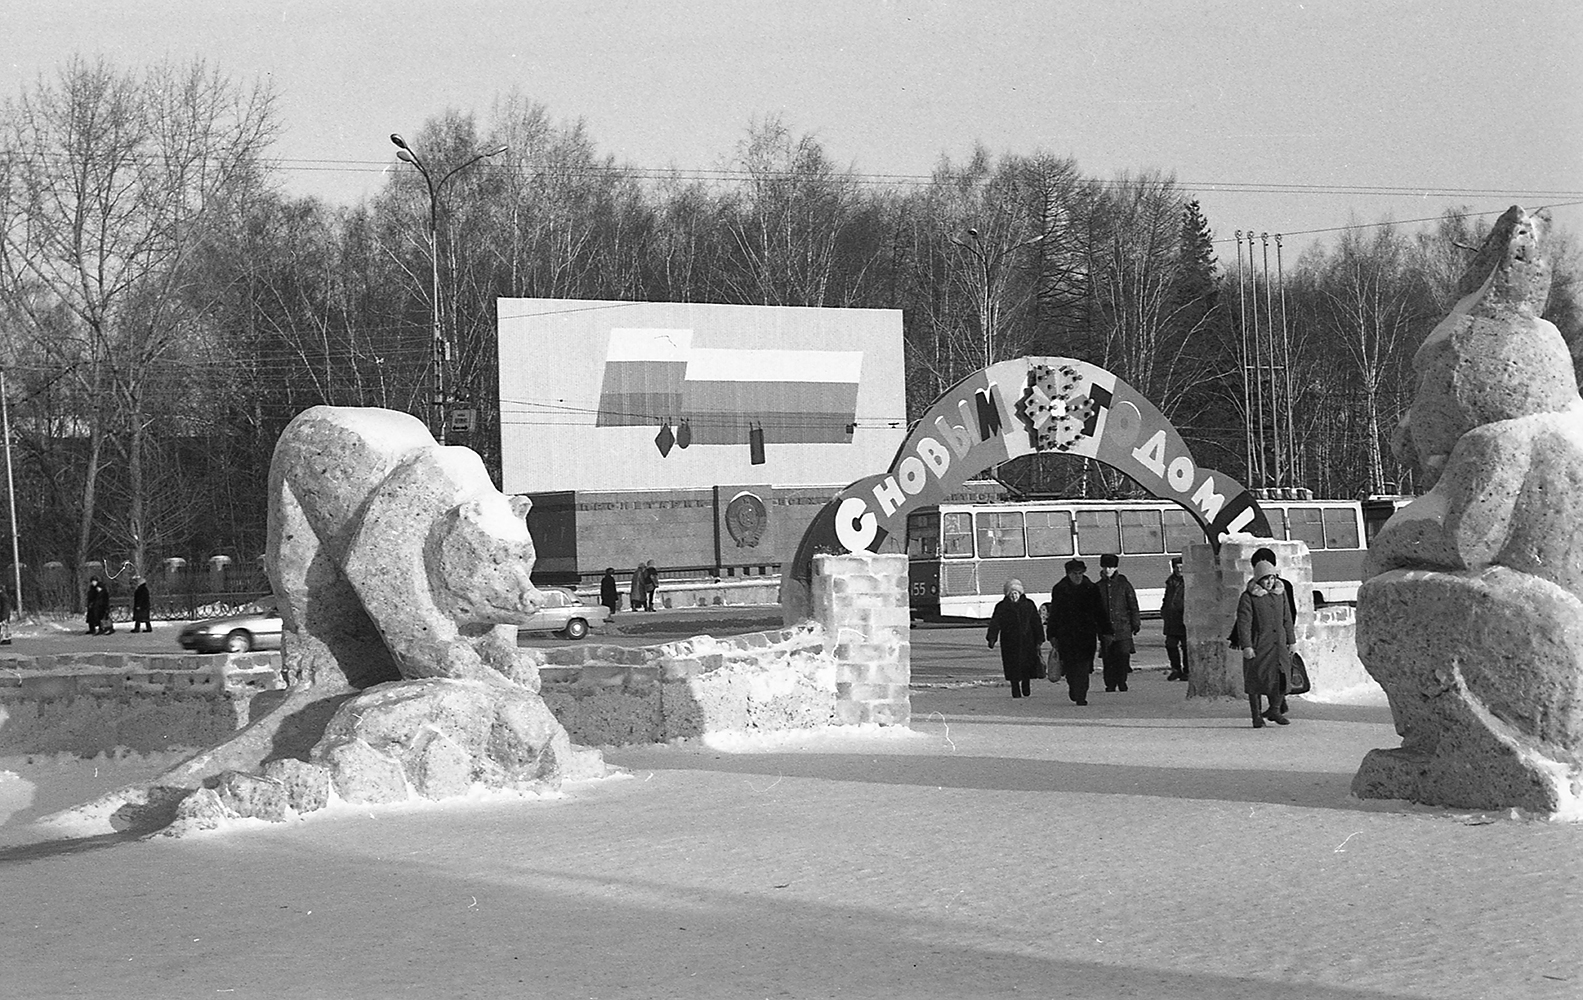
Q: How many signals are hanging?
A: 3